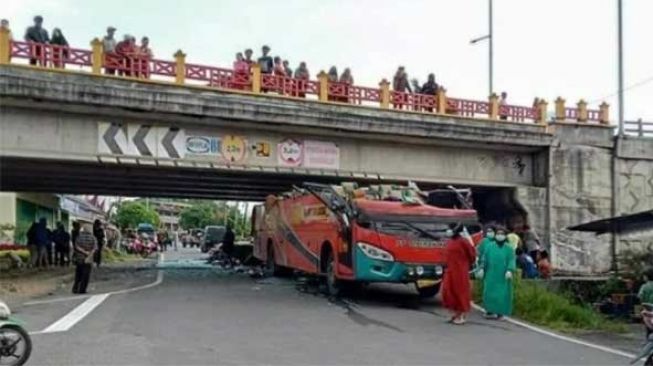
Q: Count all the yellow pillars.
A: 12